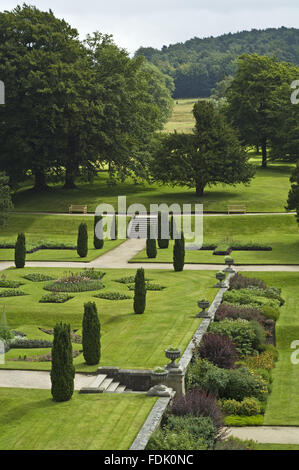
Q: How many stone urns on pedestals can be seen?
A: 5